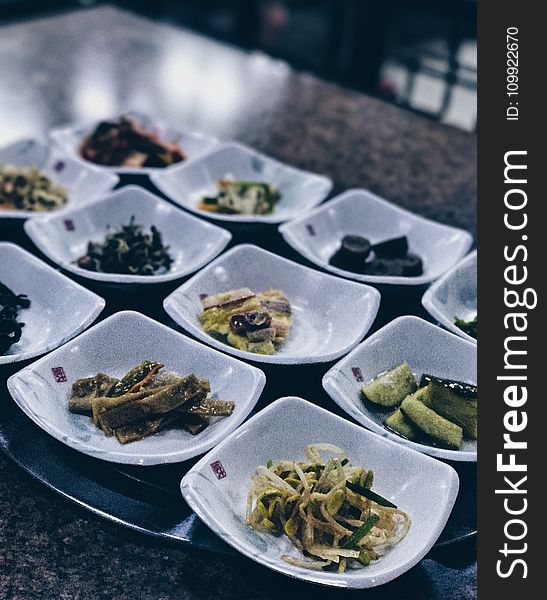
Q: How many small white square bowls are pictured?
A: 11